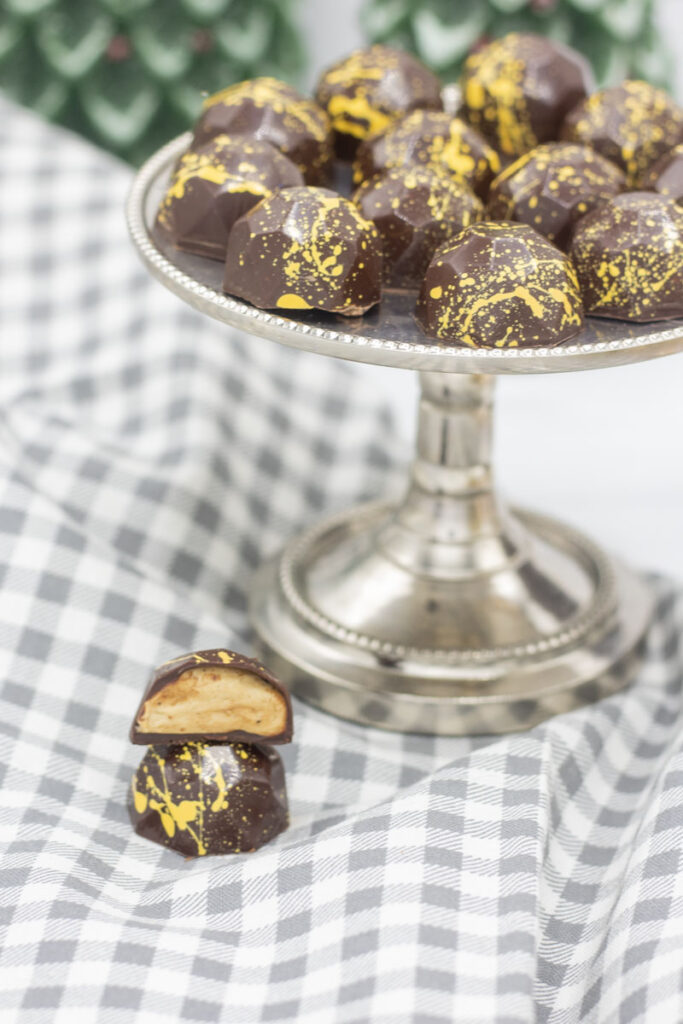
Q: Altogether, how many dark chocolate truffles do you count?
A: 14